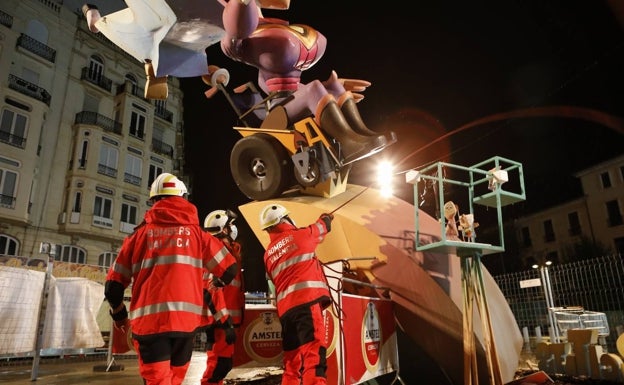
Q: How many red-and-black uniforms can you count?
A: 3